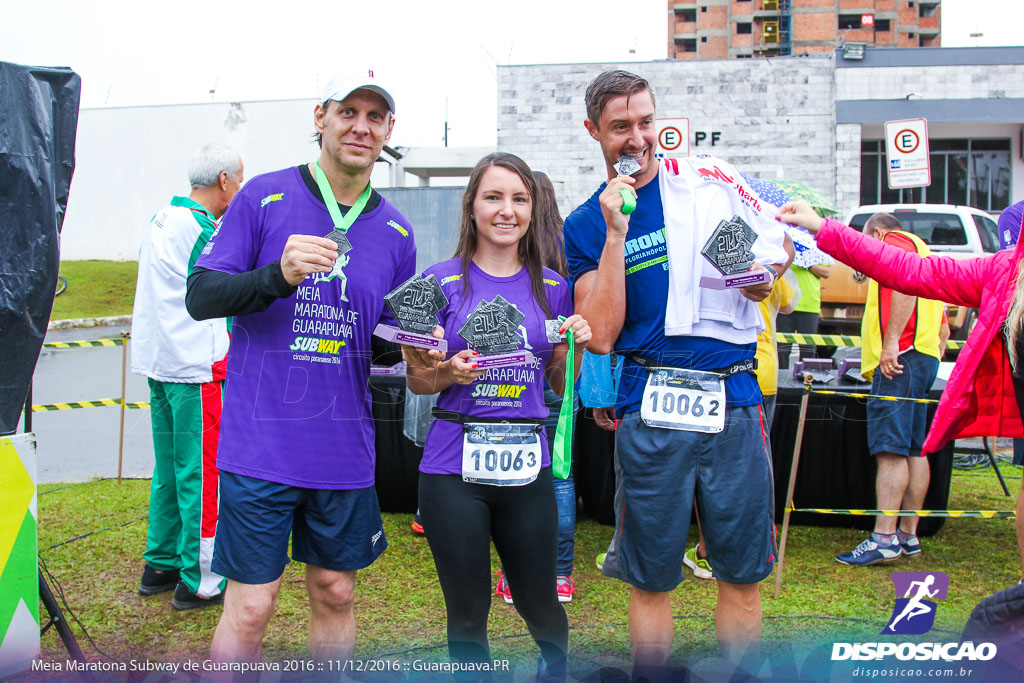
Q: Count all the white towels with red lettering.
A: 1